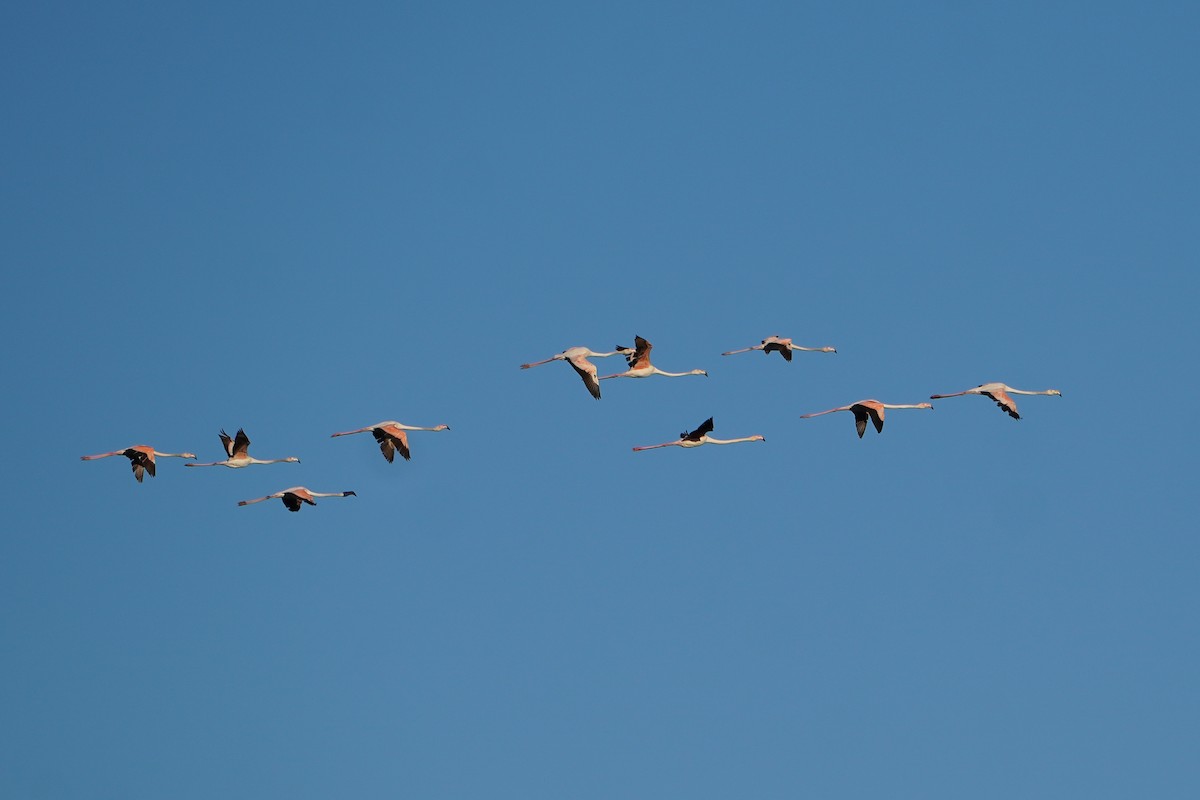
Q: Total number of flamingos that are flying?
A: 10